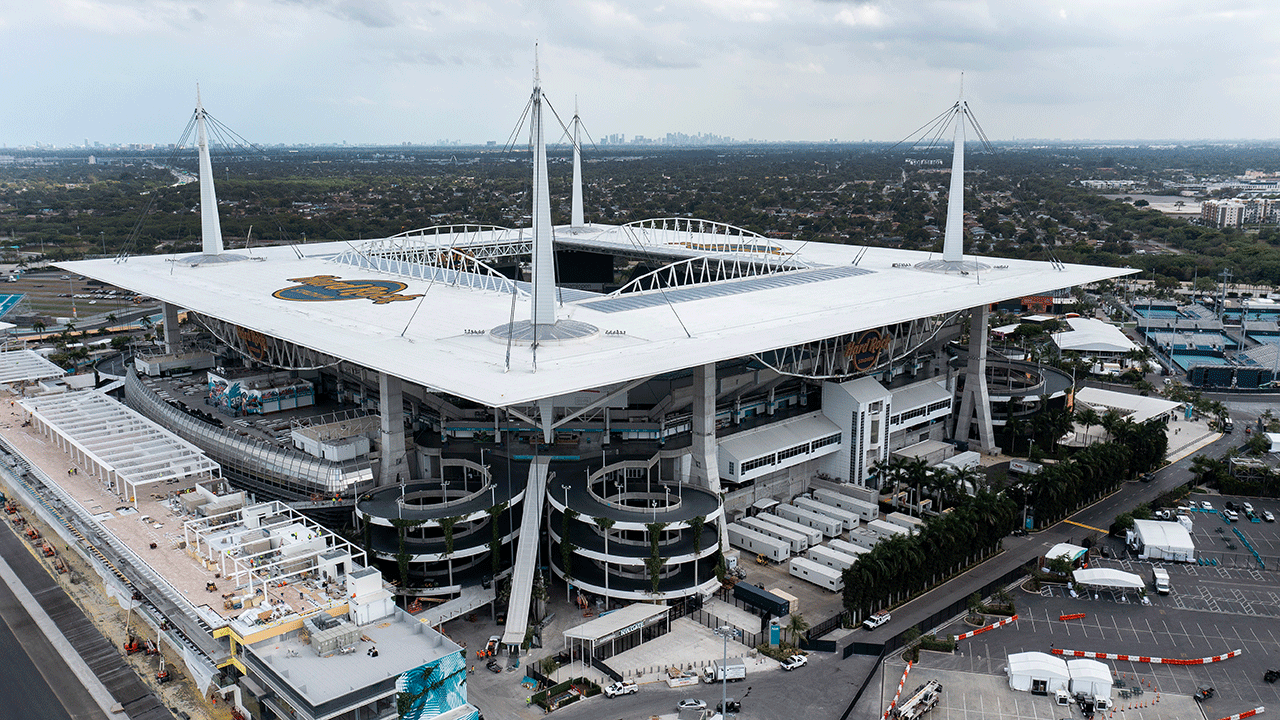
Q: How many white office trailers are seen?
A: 12